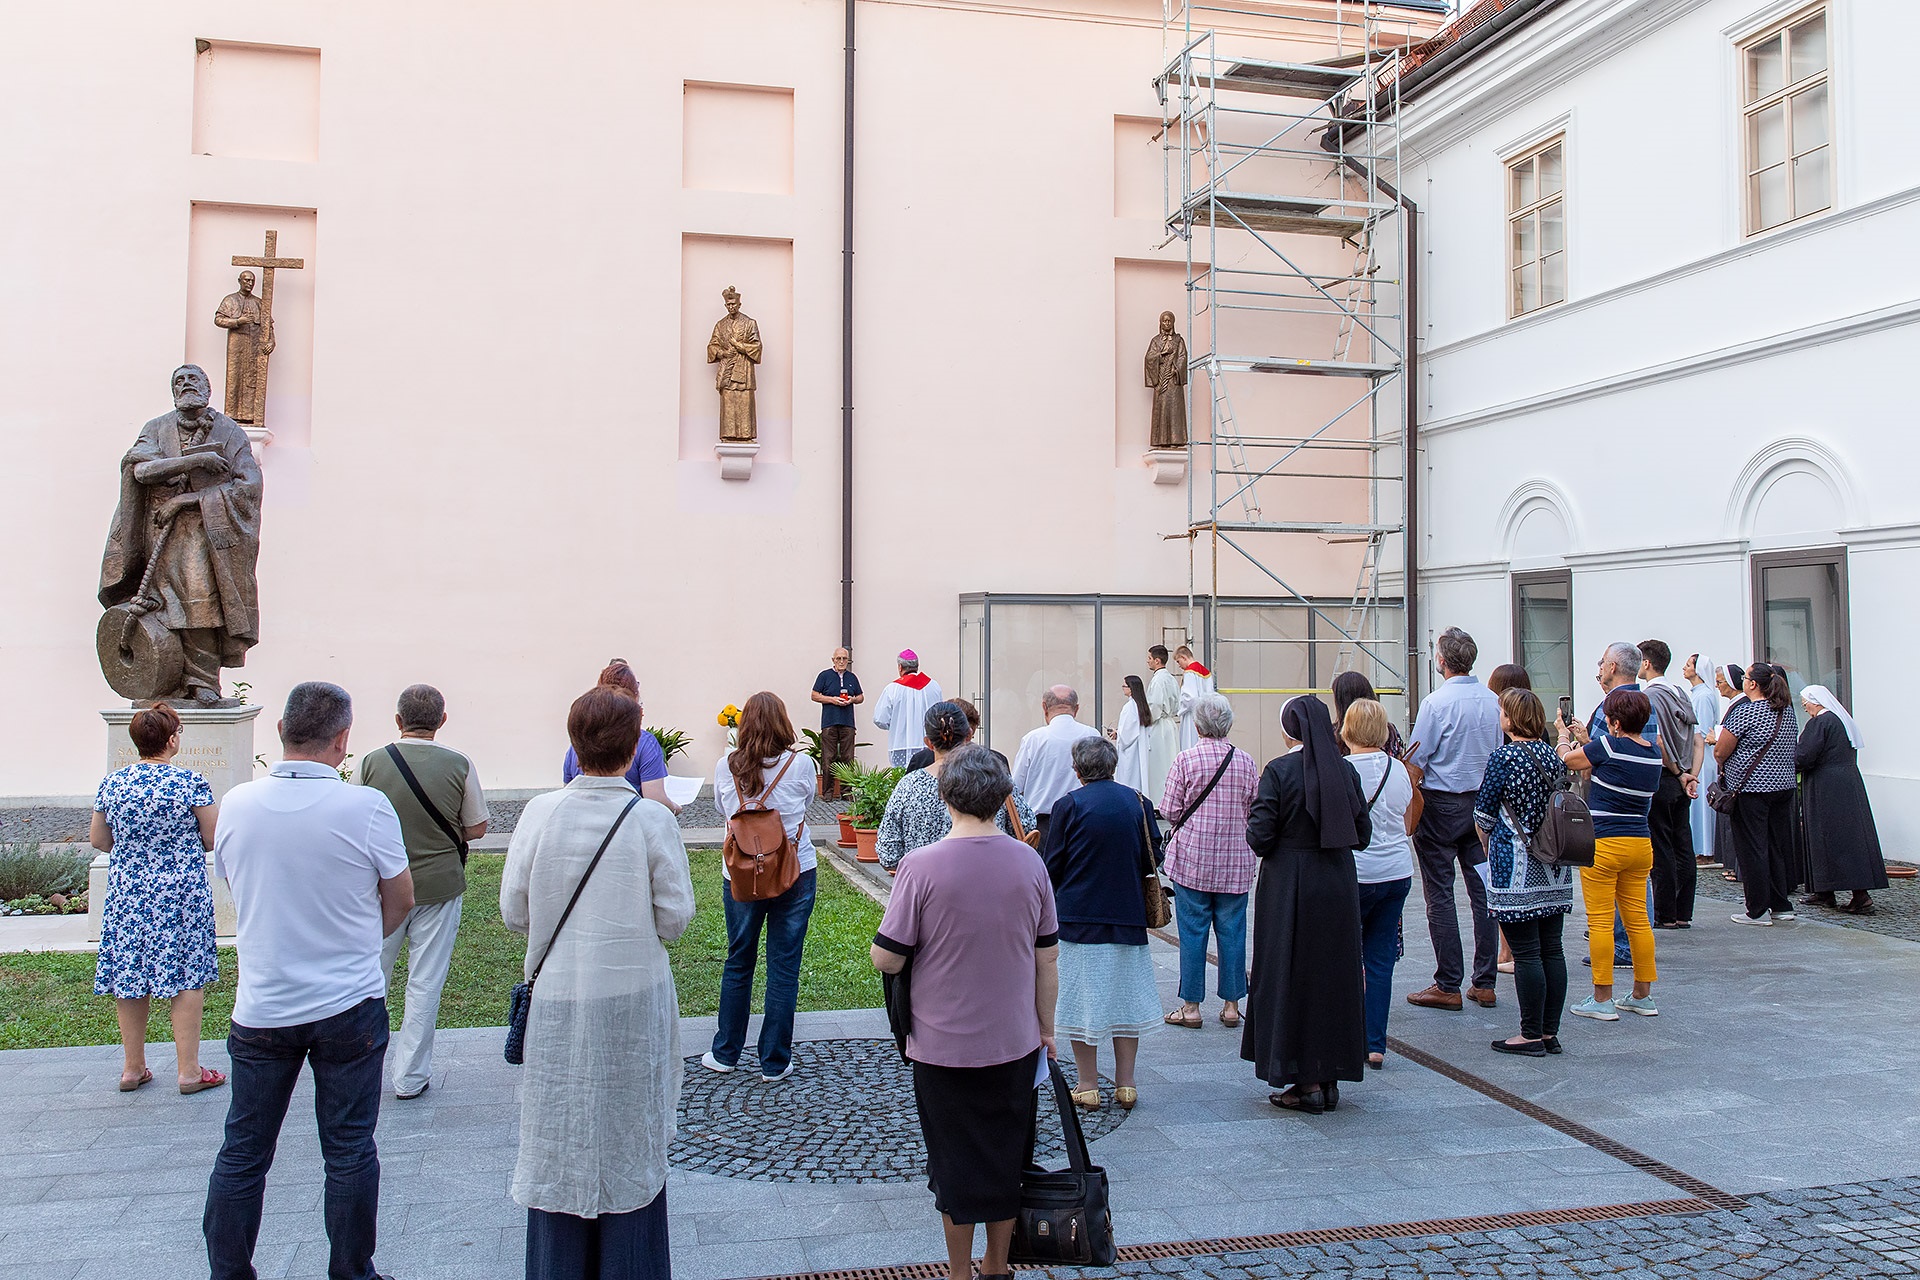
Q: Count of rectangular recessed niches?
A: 6